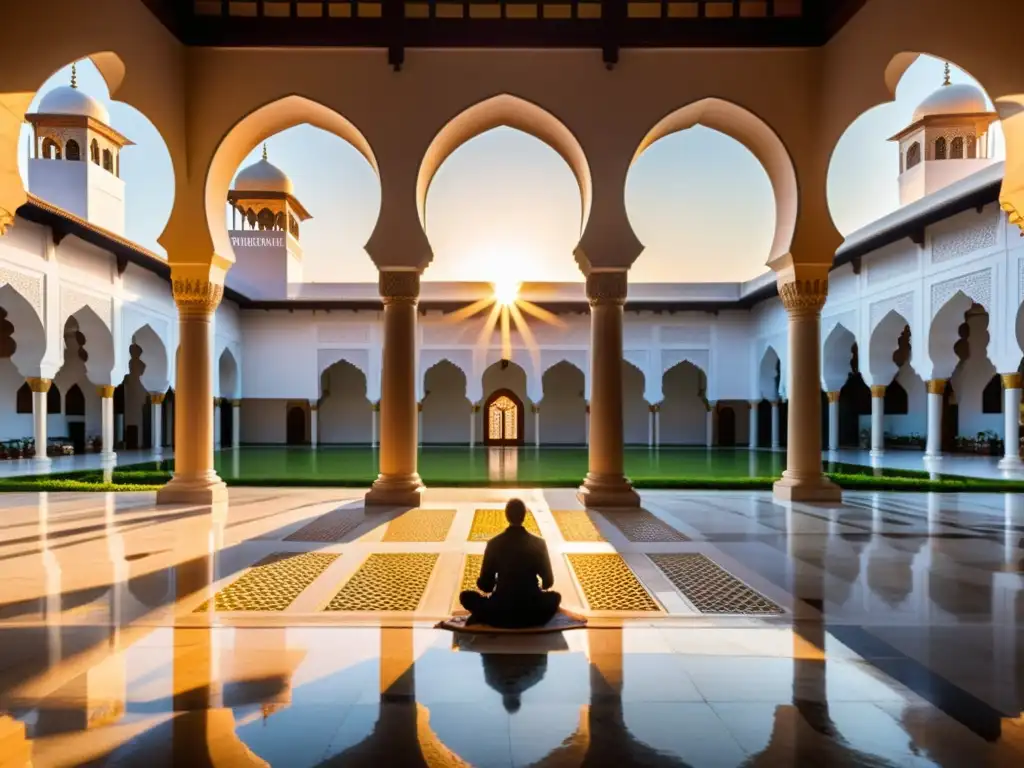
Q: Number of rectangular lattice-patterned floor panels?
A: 10